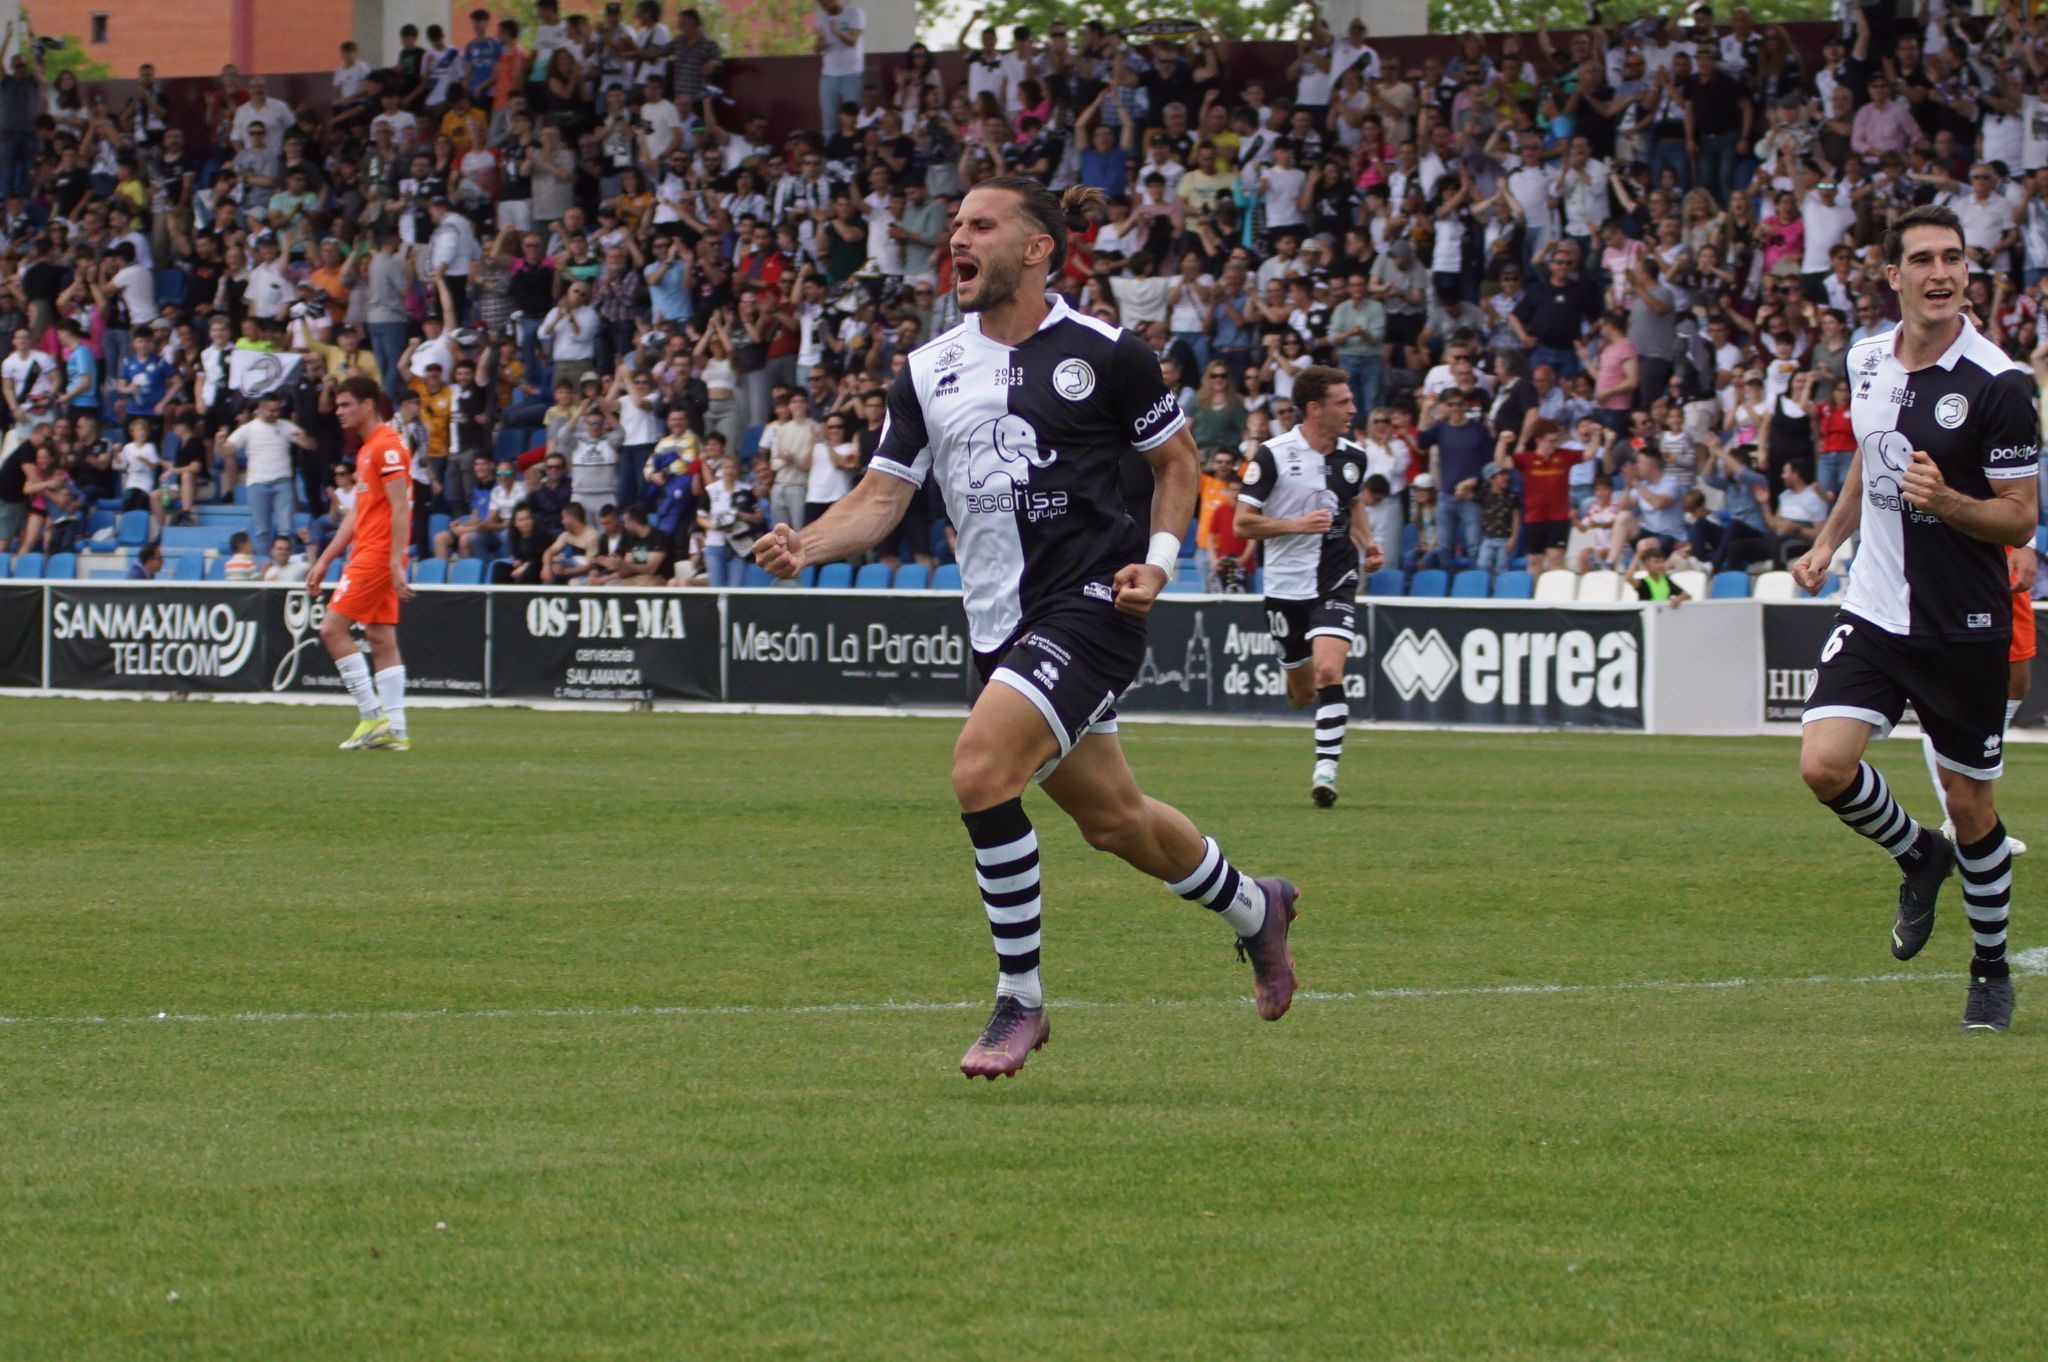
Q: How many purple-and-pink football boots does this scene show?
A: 2